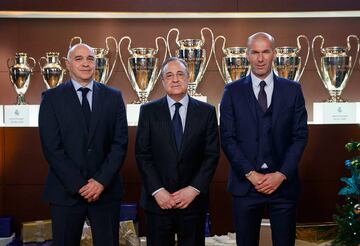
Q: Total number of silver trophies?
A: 8